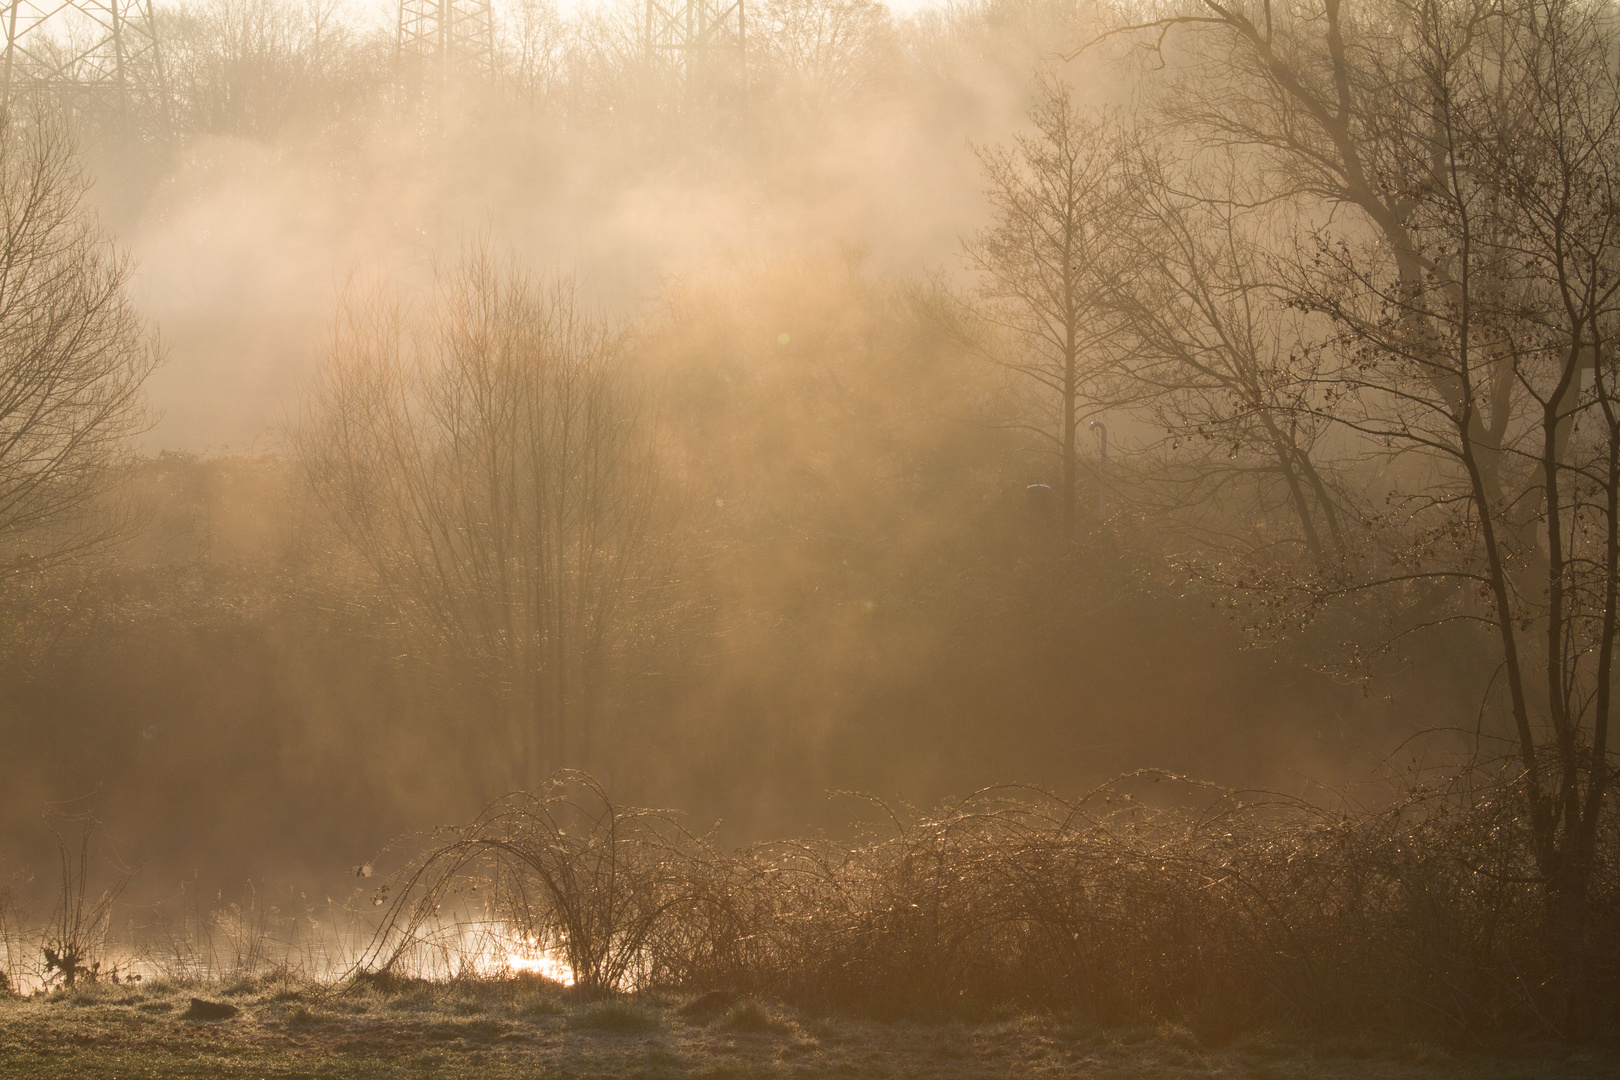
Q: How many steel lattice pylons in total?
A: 3